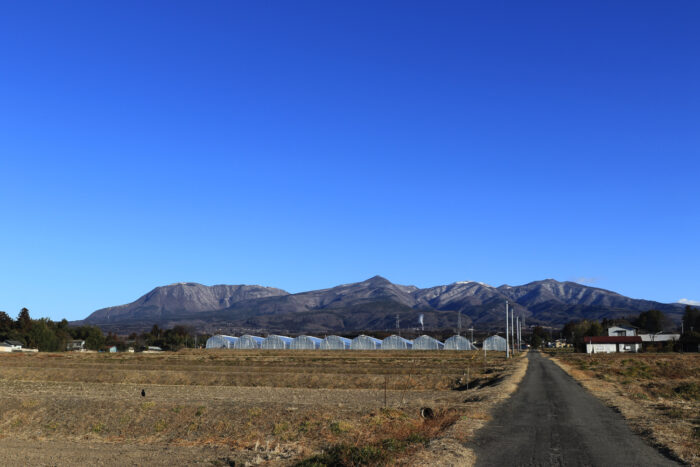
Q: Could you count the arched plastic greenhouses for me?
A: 10